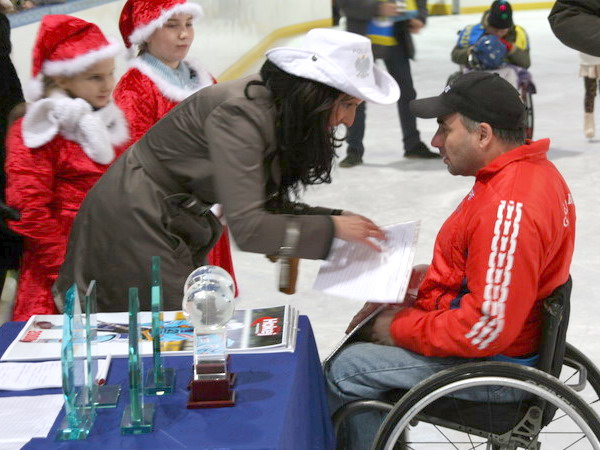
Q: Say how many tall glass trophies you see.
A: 4